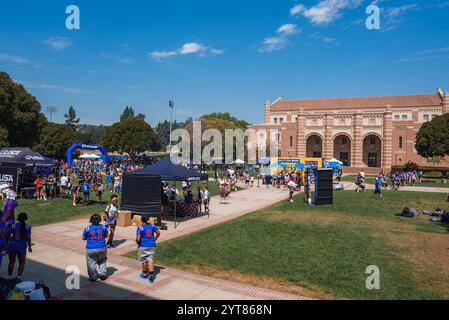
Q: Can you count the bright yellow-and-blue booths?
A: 1